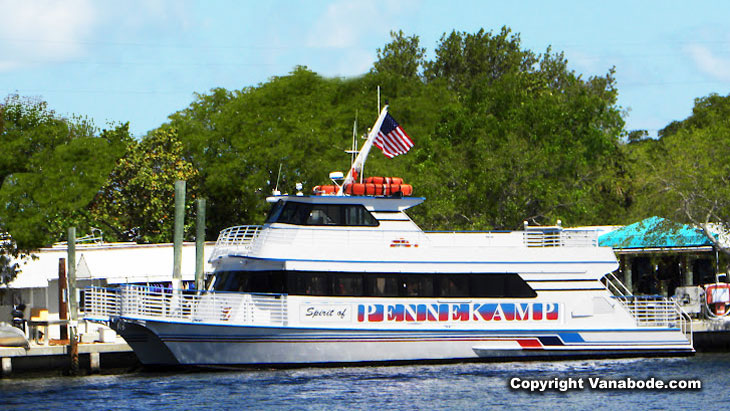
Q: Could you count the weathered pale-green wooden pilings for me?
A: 3